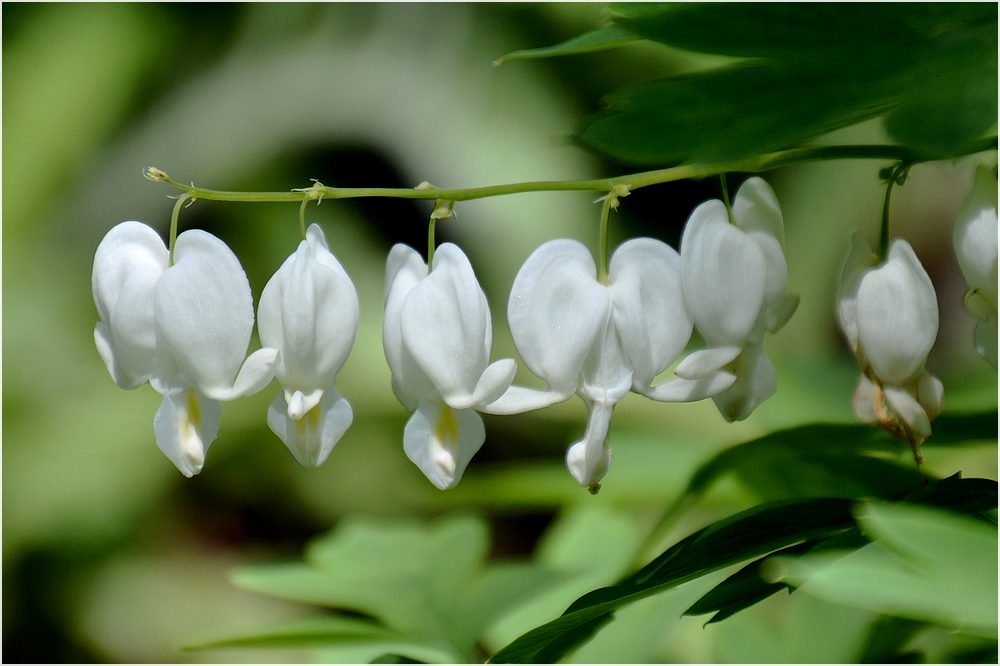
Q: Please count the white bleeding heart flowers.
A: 7